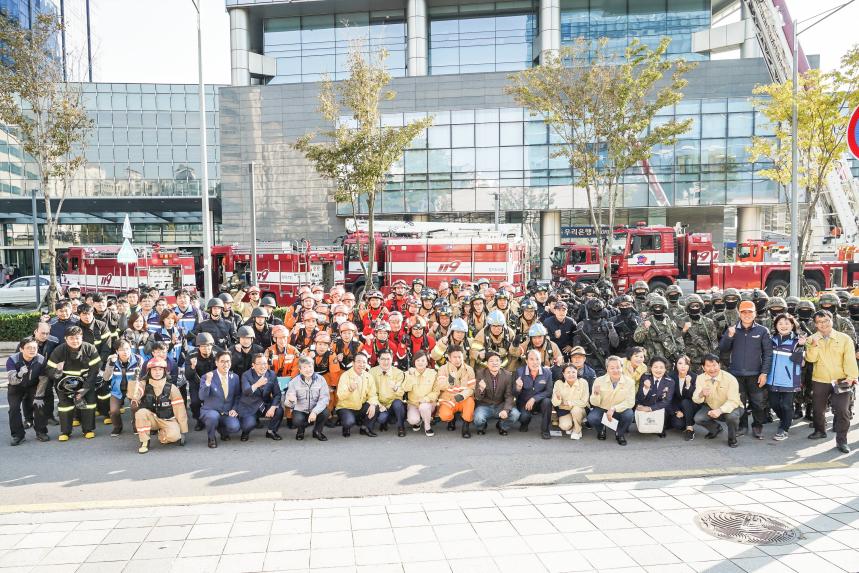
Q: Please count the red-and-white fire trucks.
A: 5